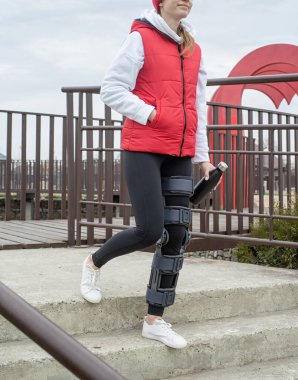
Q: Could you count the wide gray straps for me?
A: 4